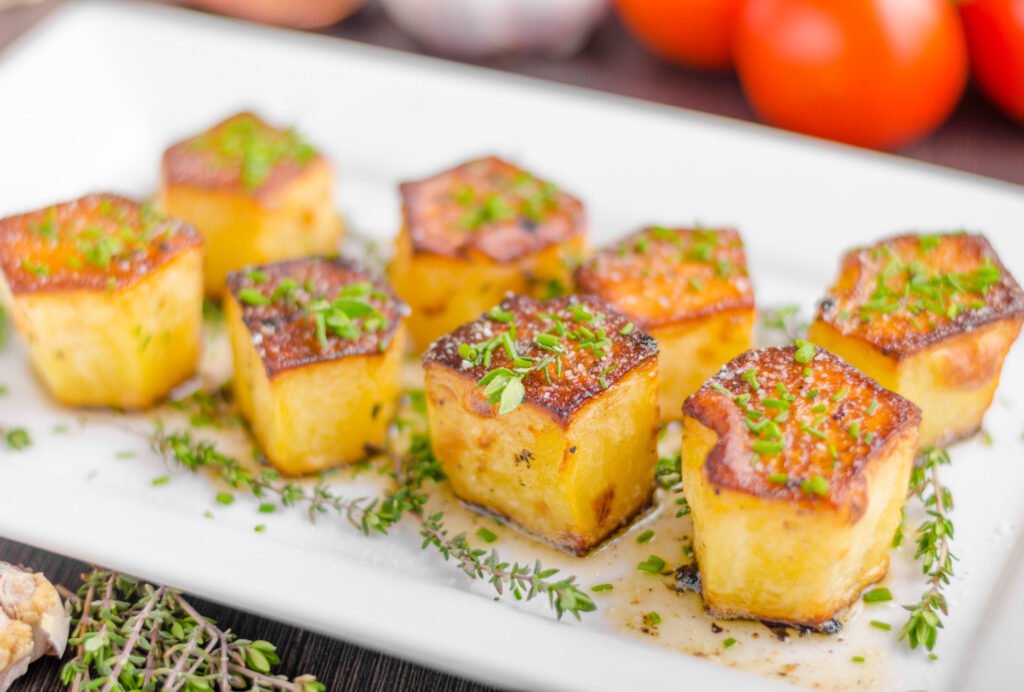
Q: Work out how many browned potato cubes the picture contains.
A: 8